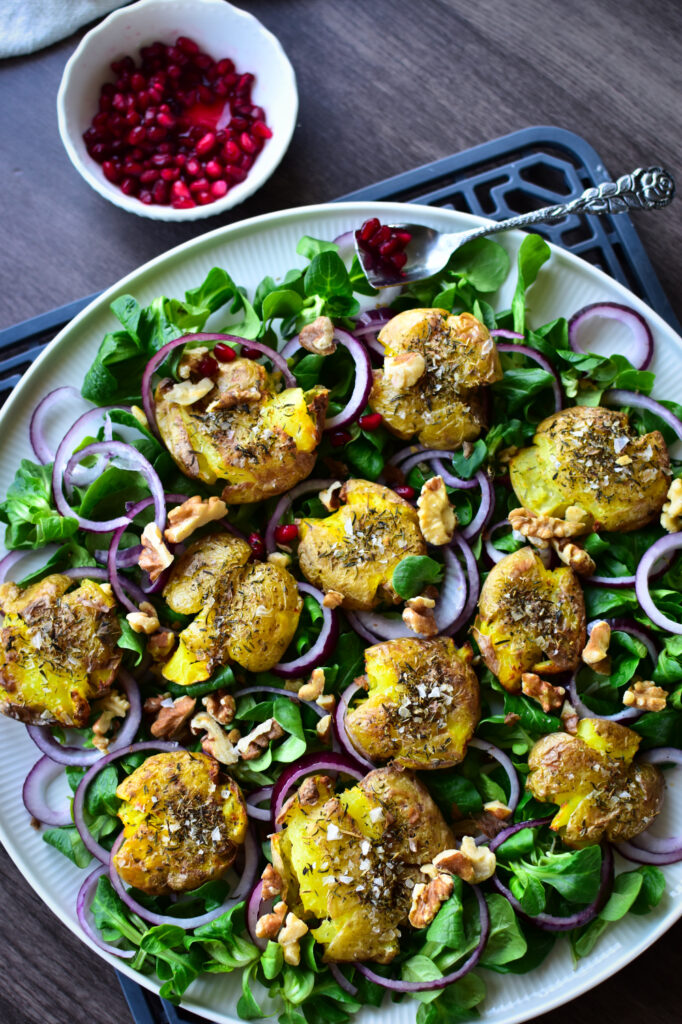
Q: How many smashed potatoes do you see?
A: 11